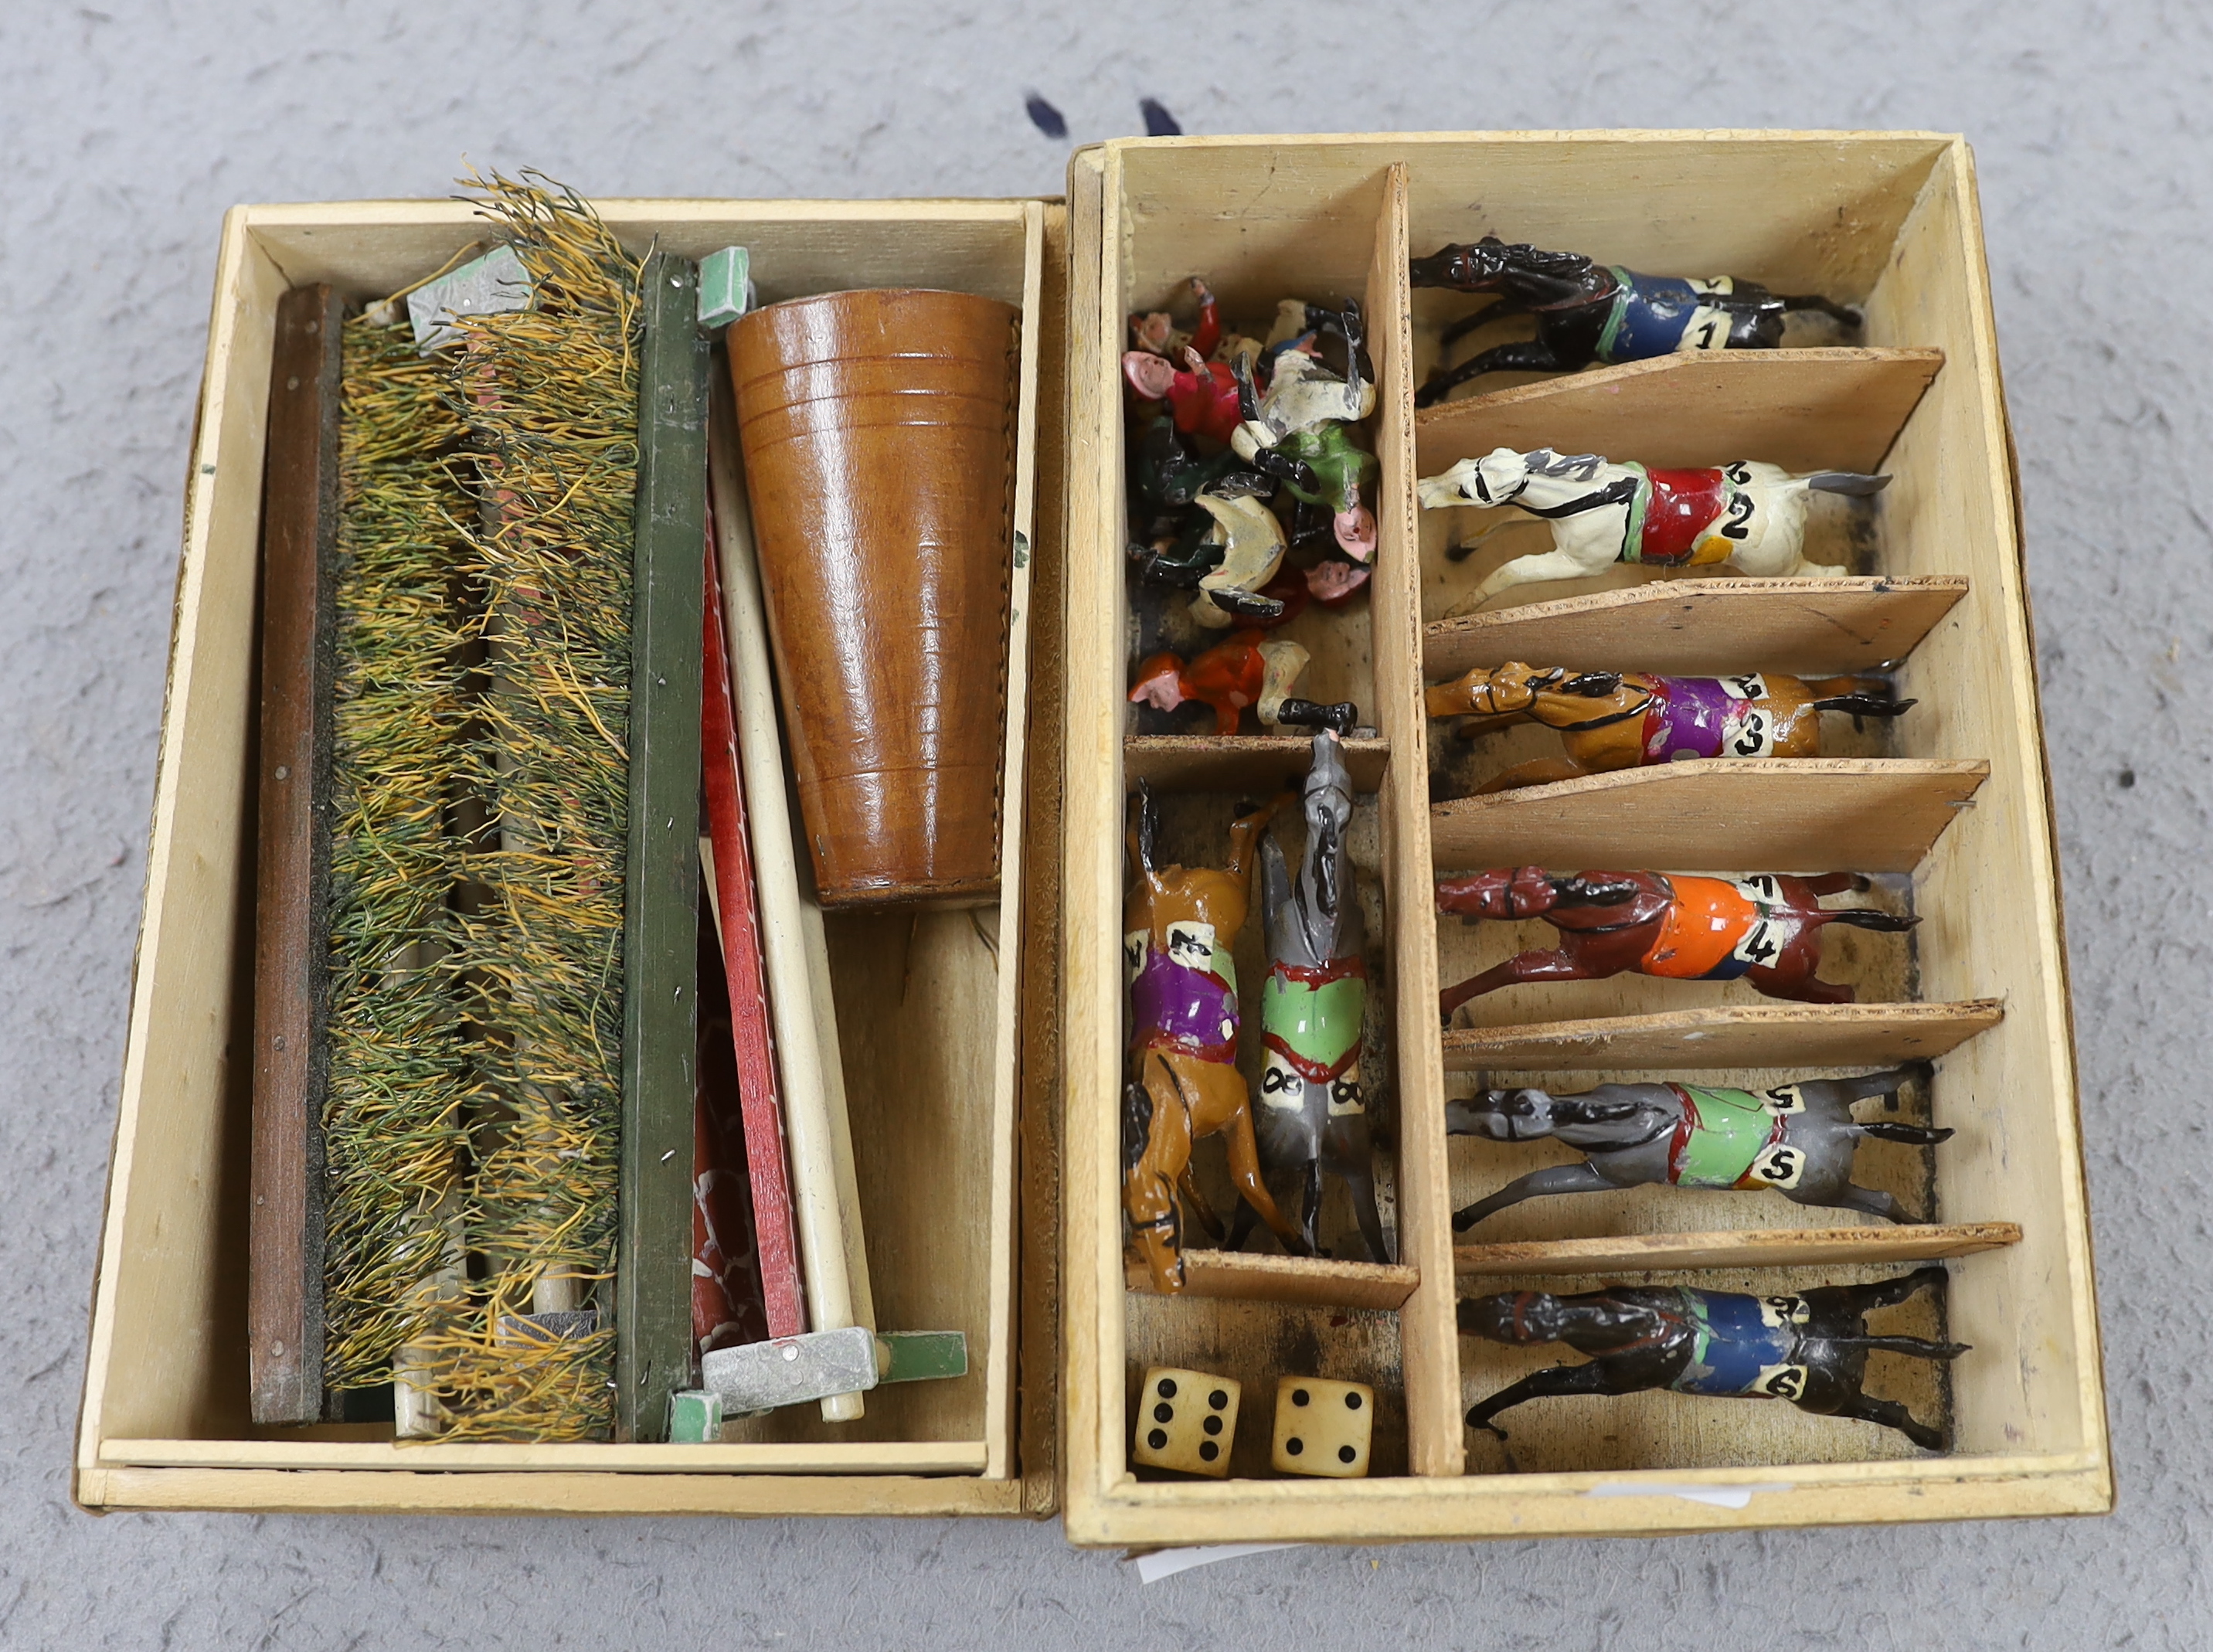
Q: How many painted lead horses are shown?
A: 8